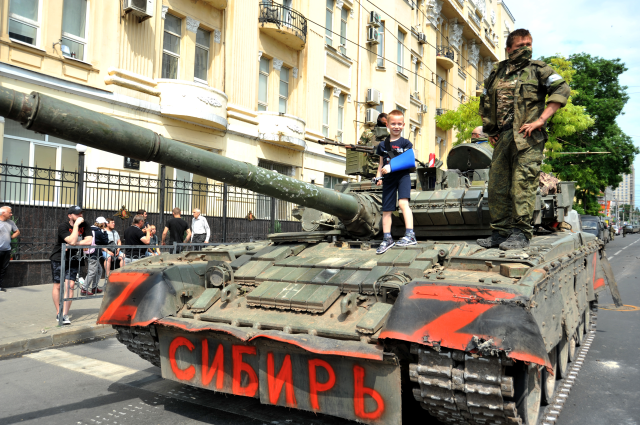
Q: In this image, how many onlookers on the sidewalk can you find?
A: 9